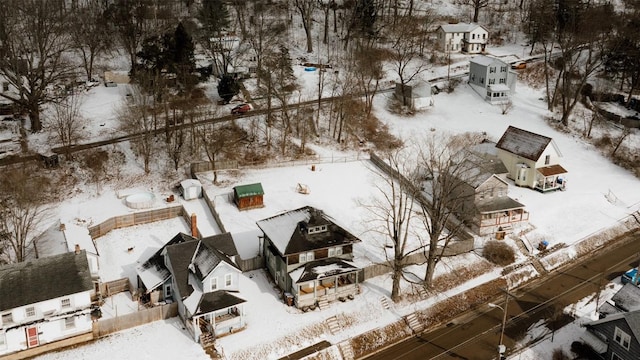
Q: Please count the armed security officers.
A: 0